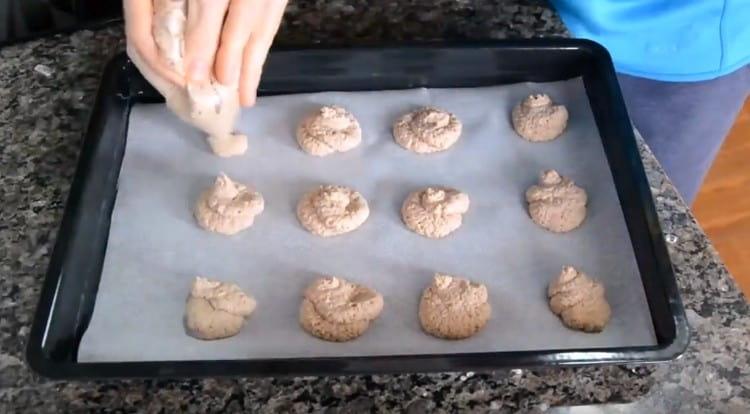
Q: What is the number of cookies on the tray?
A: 12